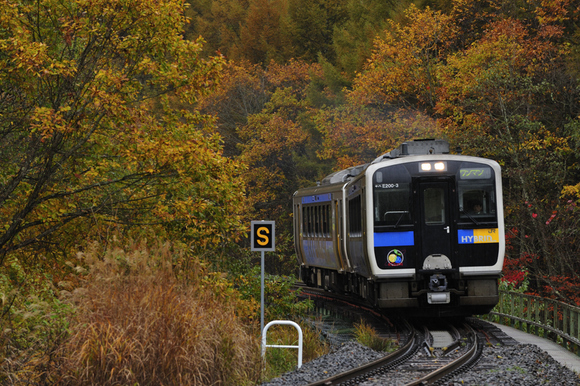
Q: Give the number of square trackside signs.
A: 1